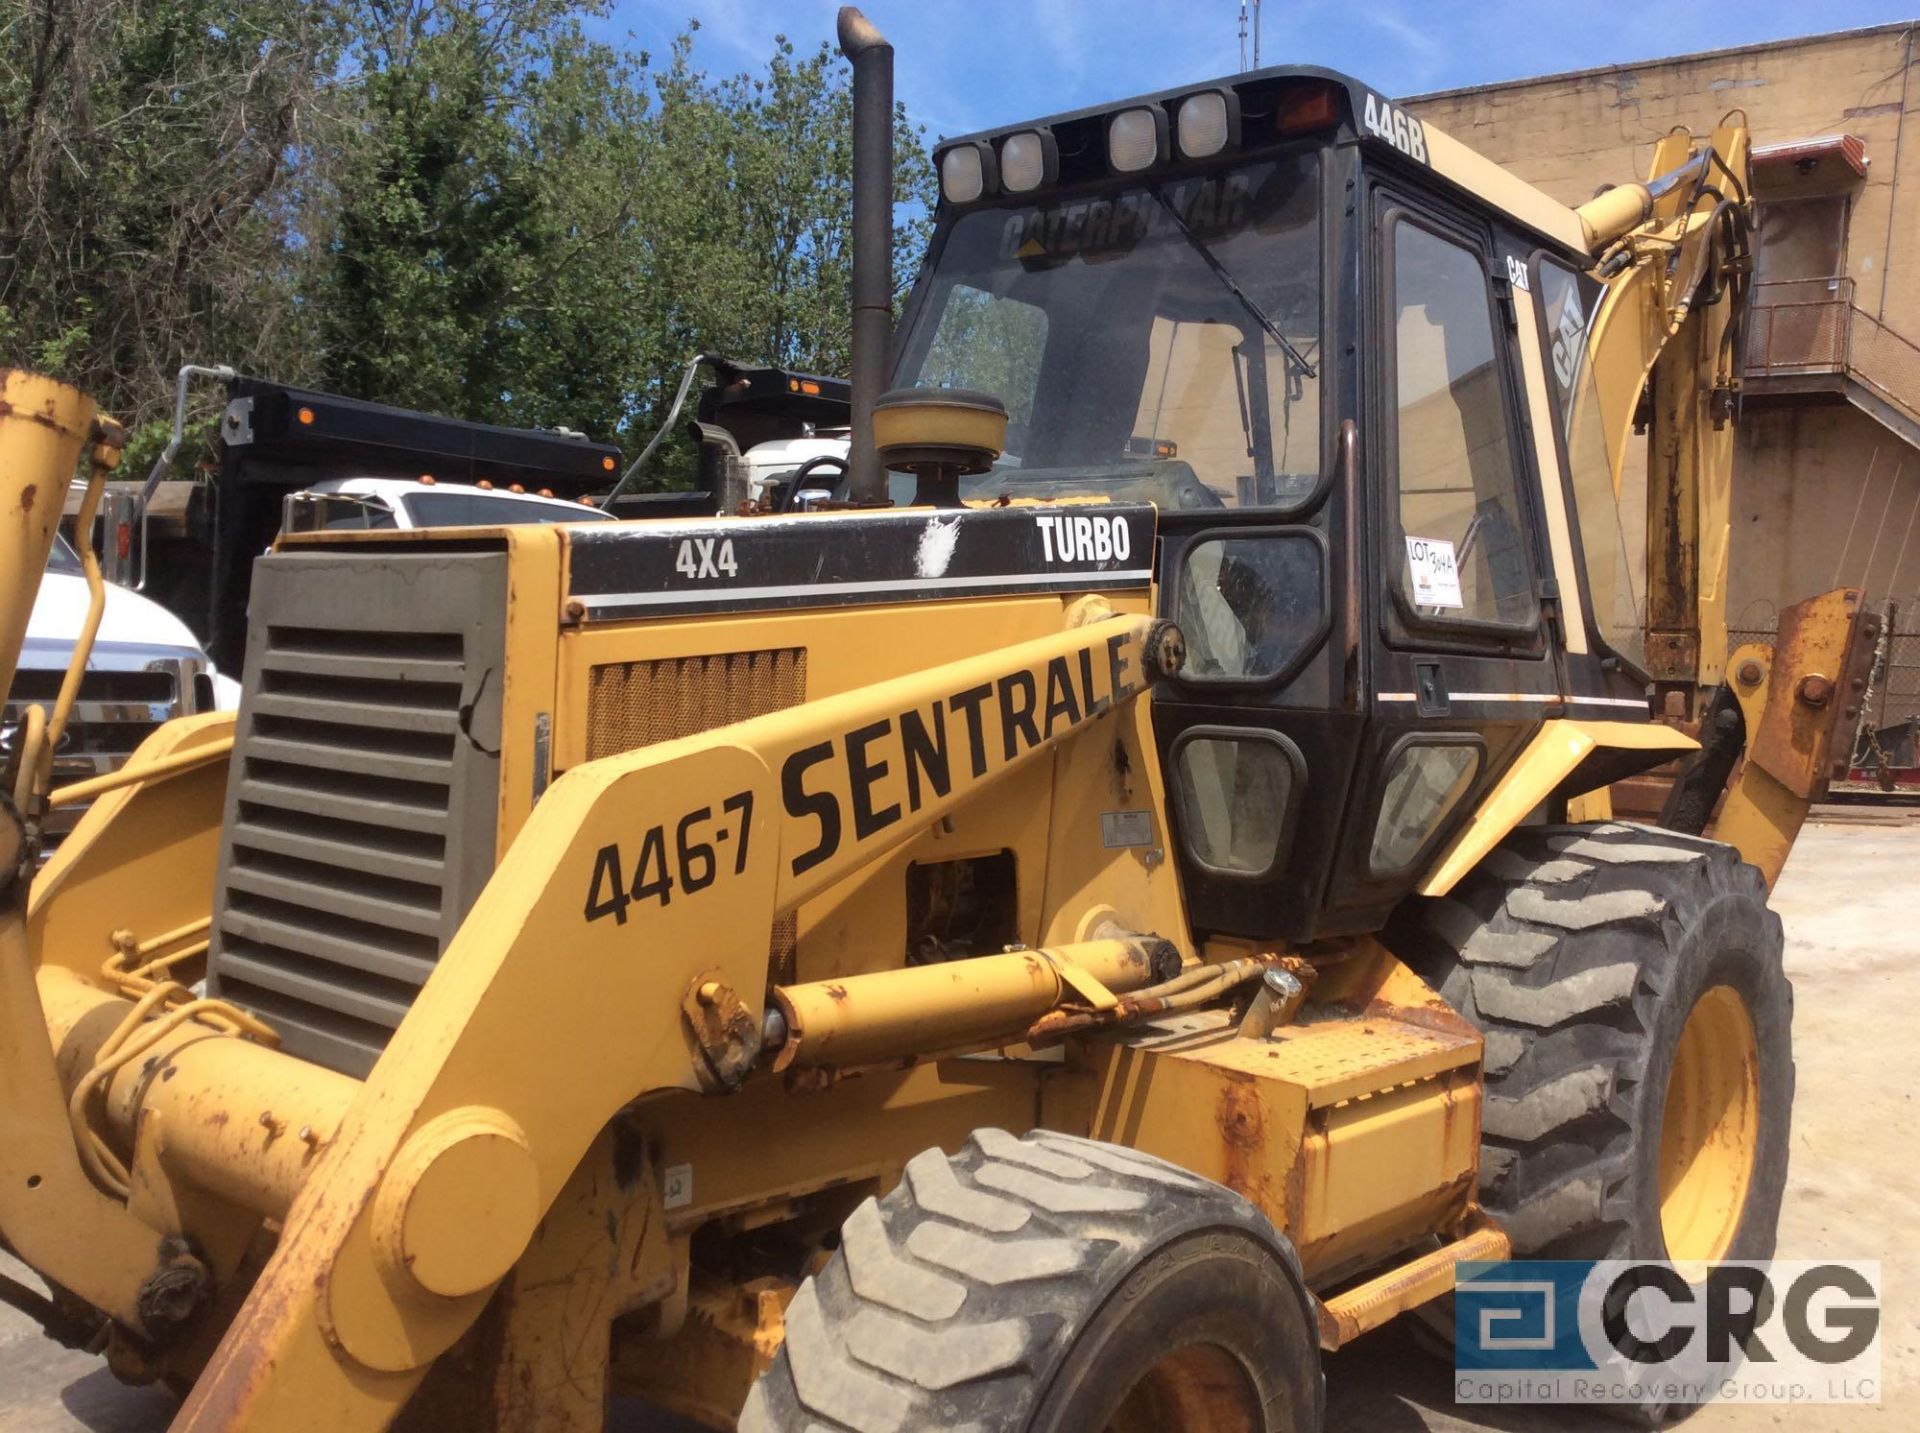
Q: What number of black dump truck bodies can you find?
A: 2